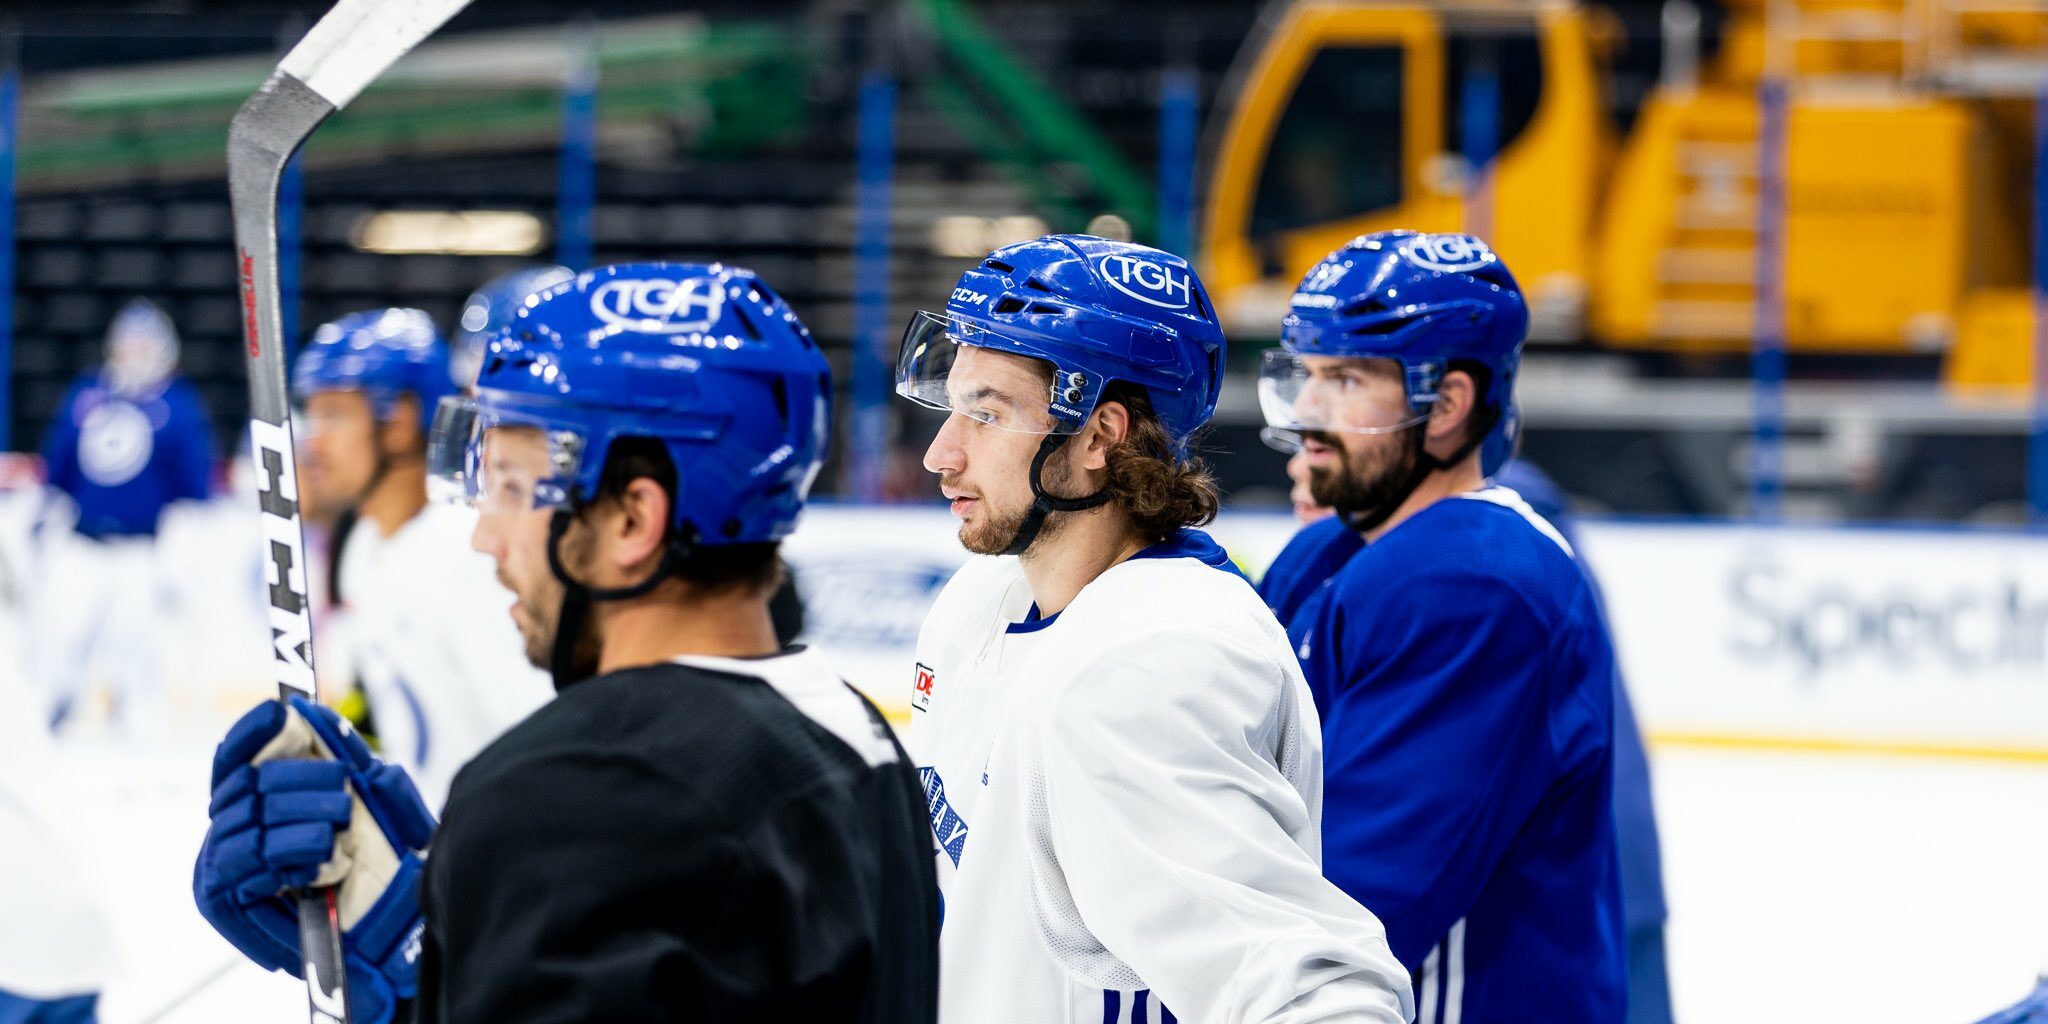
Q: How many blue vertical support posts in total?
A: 8